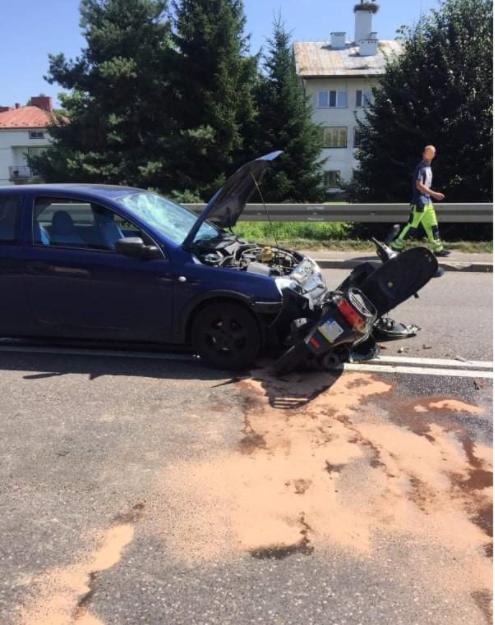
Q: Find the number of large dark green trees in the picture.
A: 4